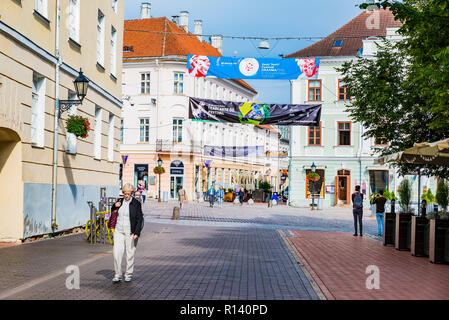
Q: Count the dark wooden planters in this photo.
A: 4